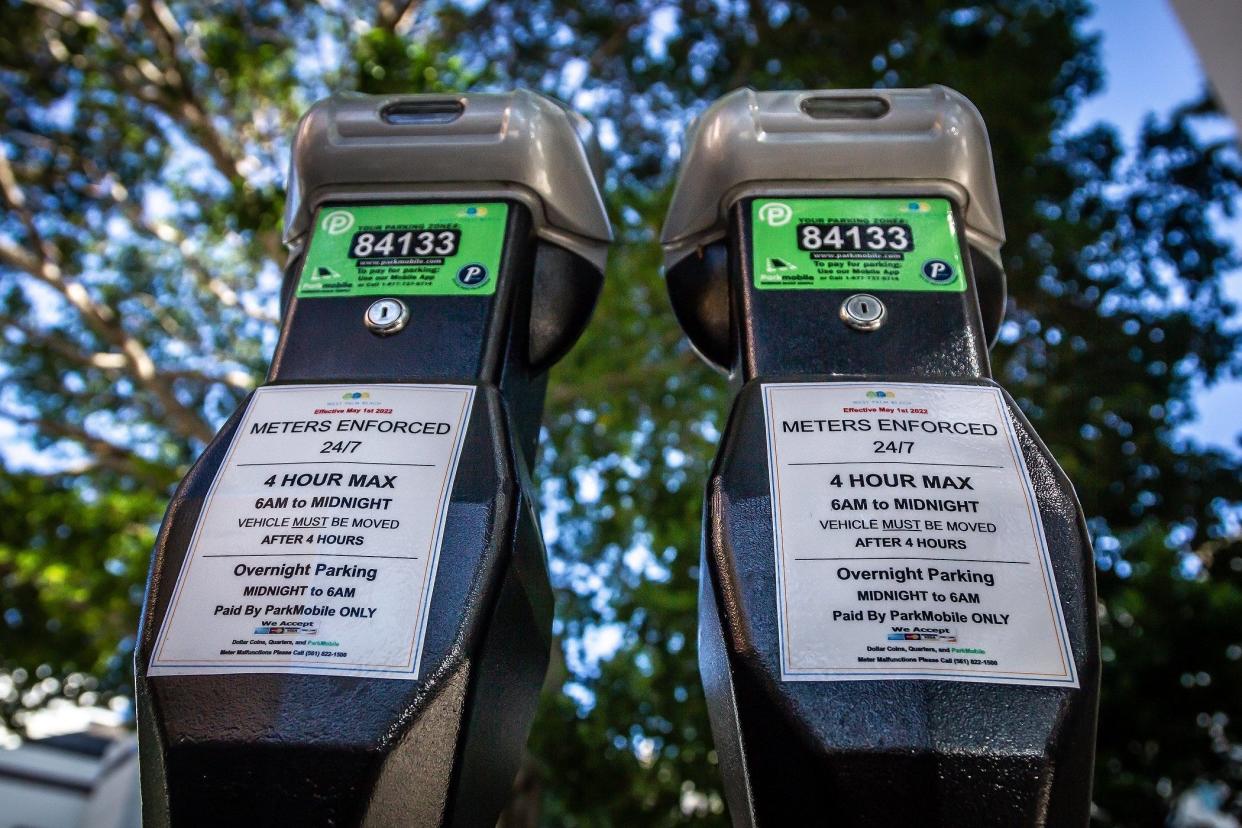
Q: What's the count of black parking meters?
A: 2